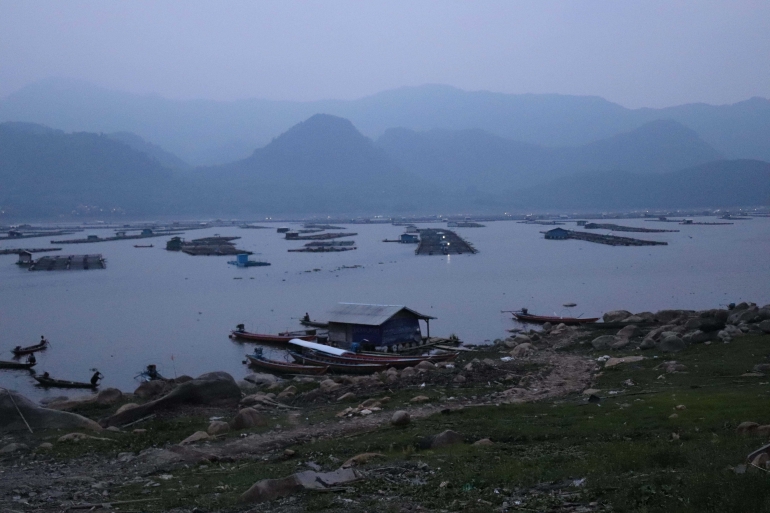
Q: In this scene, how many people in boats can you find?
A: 4